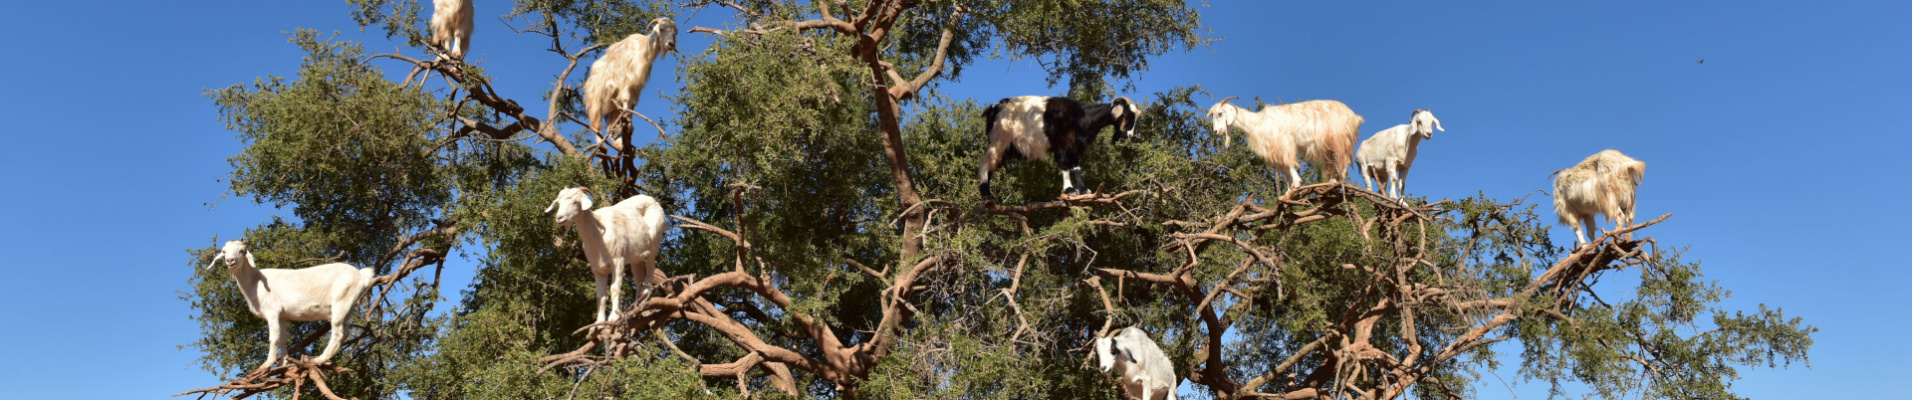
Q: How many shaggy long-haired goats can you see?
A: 5